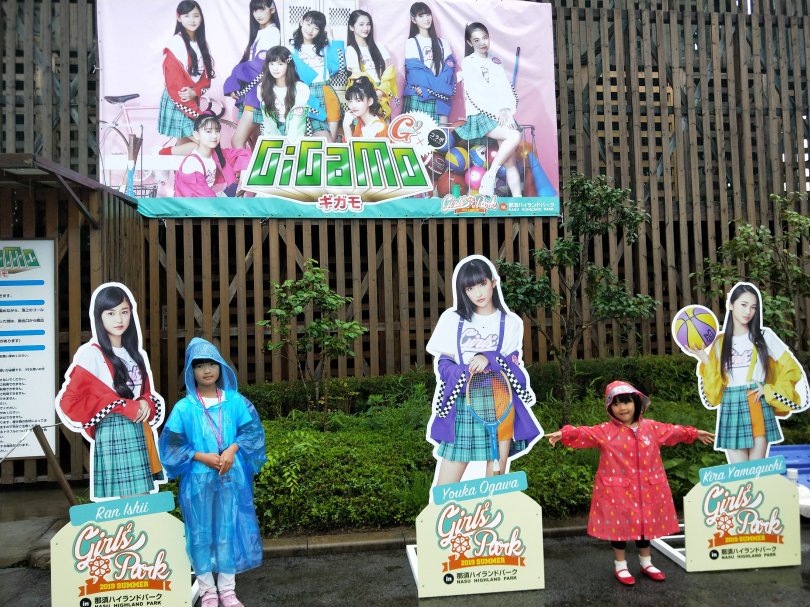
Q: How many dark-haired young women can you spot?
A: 12